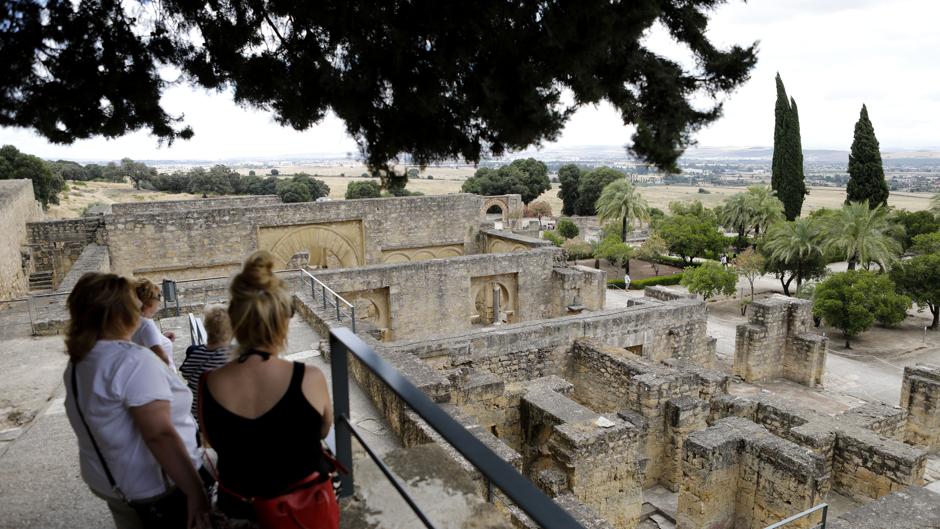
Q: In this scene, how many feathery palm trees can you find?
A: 5